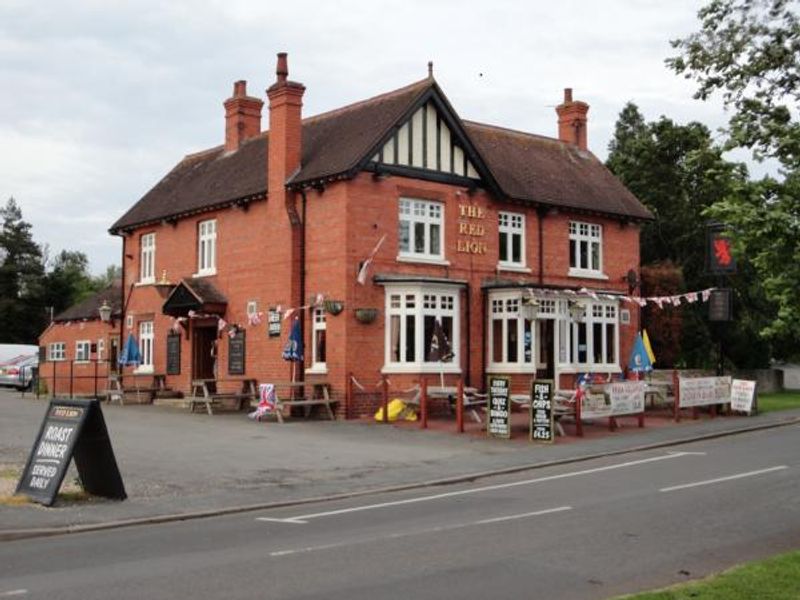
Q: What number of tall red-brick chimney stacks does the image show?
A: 3